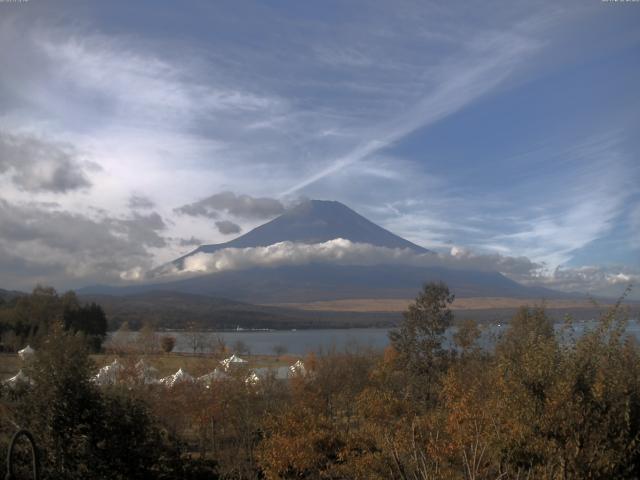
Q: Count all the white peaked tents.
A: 9